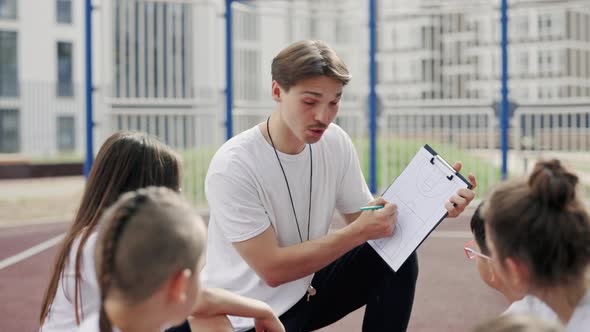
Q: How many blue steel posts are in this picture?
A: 4